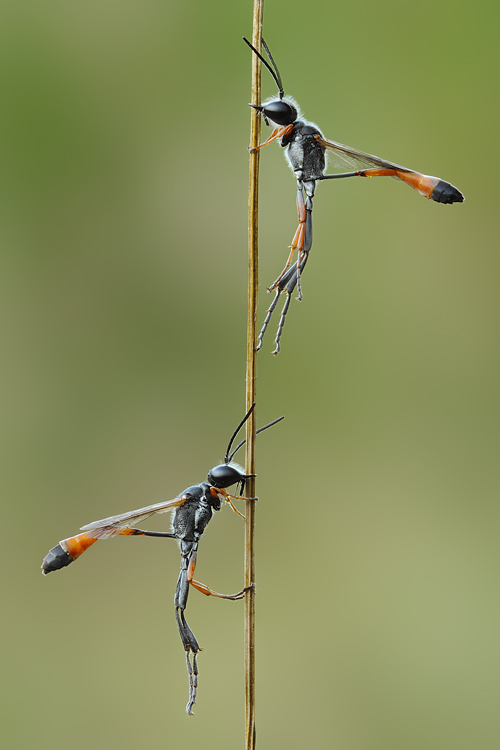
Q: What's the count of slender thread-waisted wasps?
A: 2